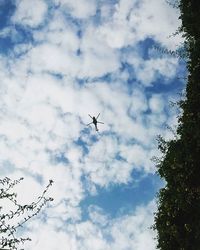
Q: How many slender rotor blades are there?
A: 4